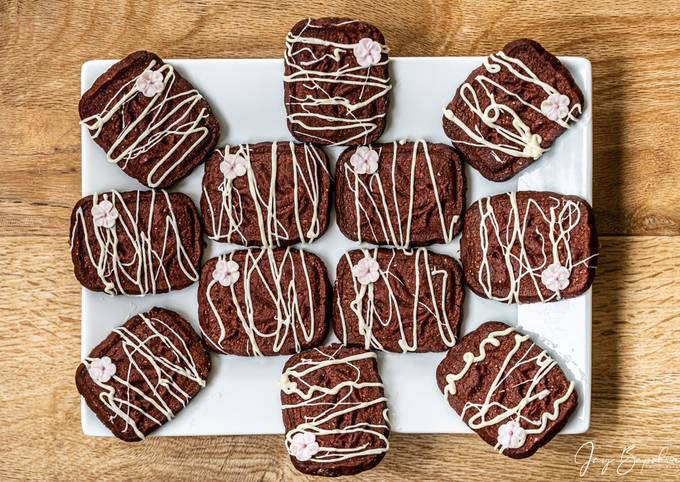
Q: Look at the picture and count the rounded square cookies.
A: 12